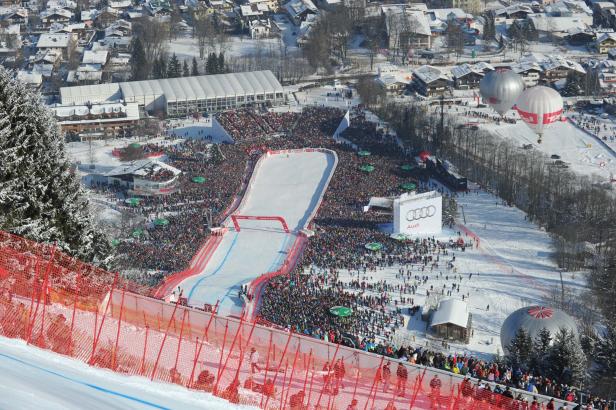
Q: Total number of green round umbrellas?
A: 13